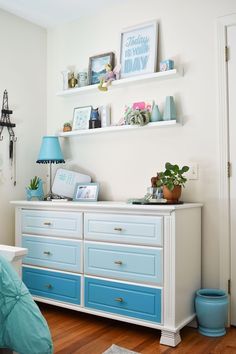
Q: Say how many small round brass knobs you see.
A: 6